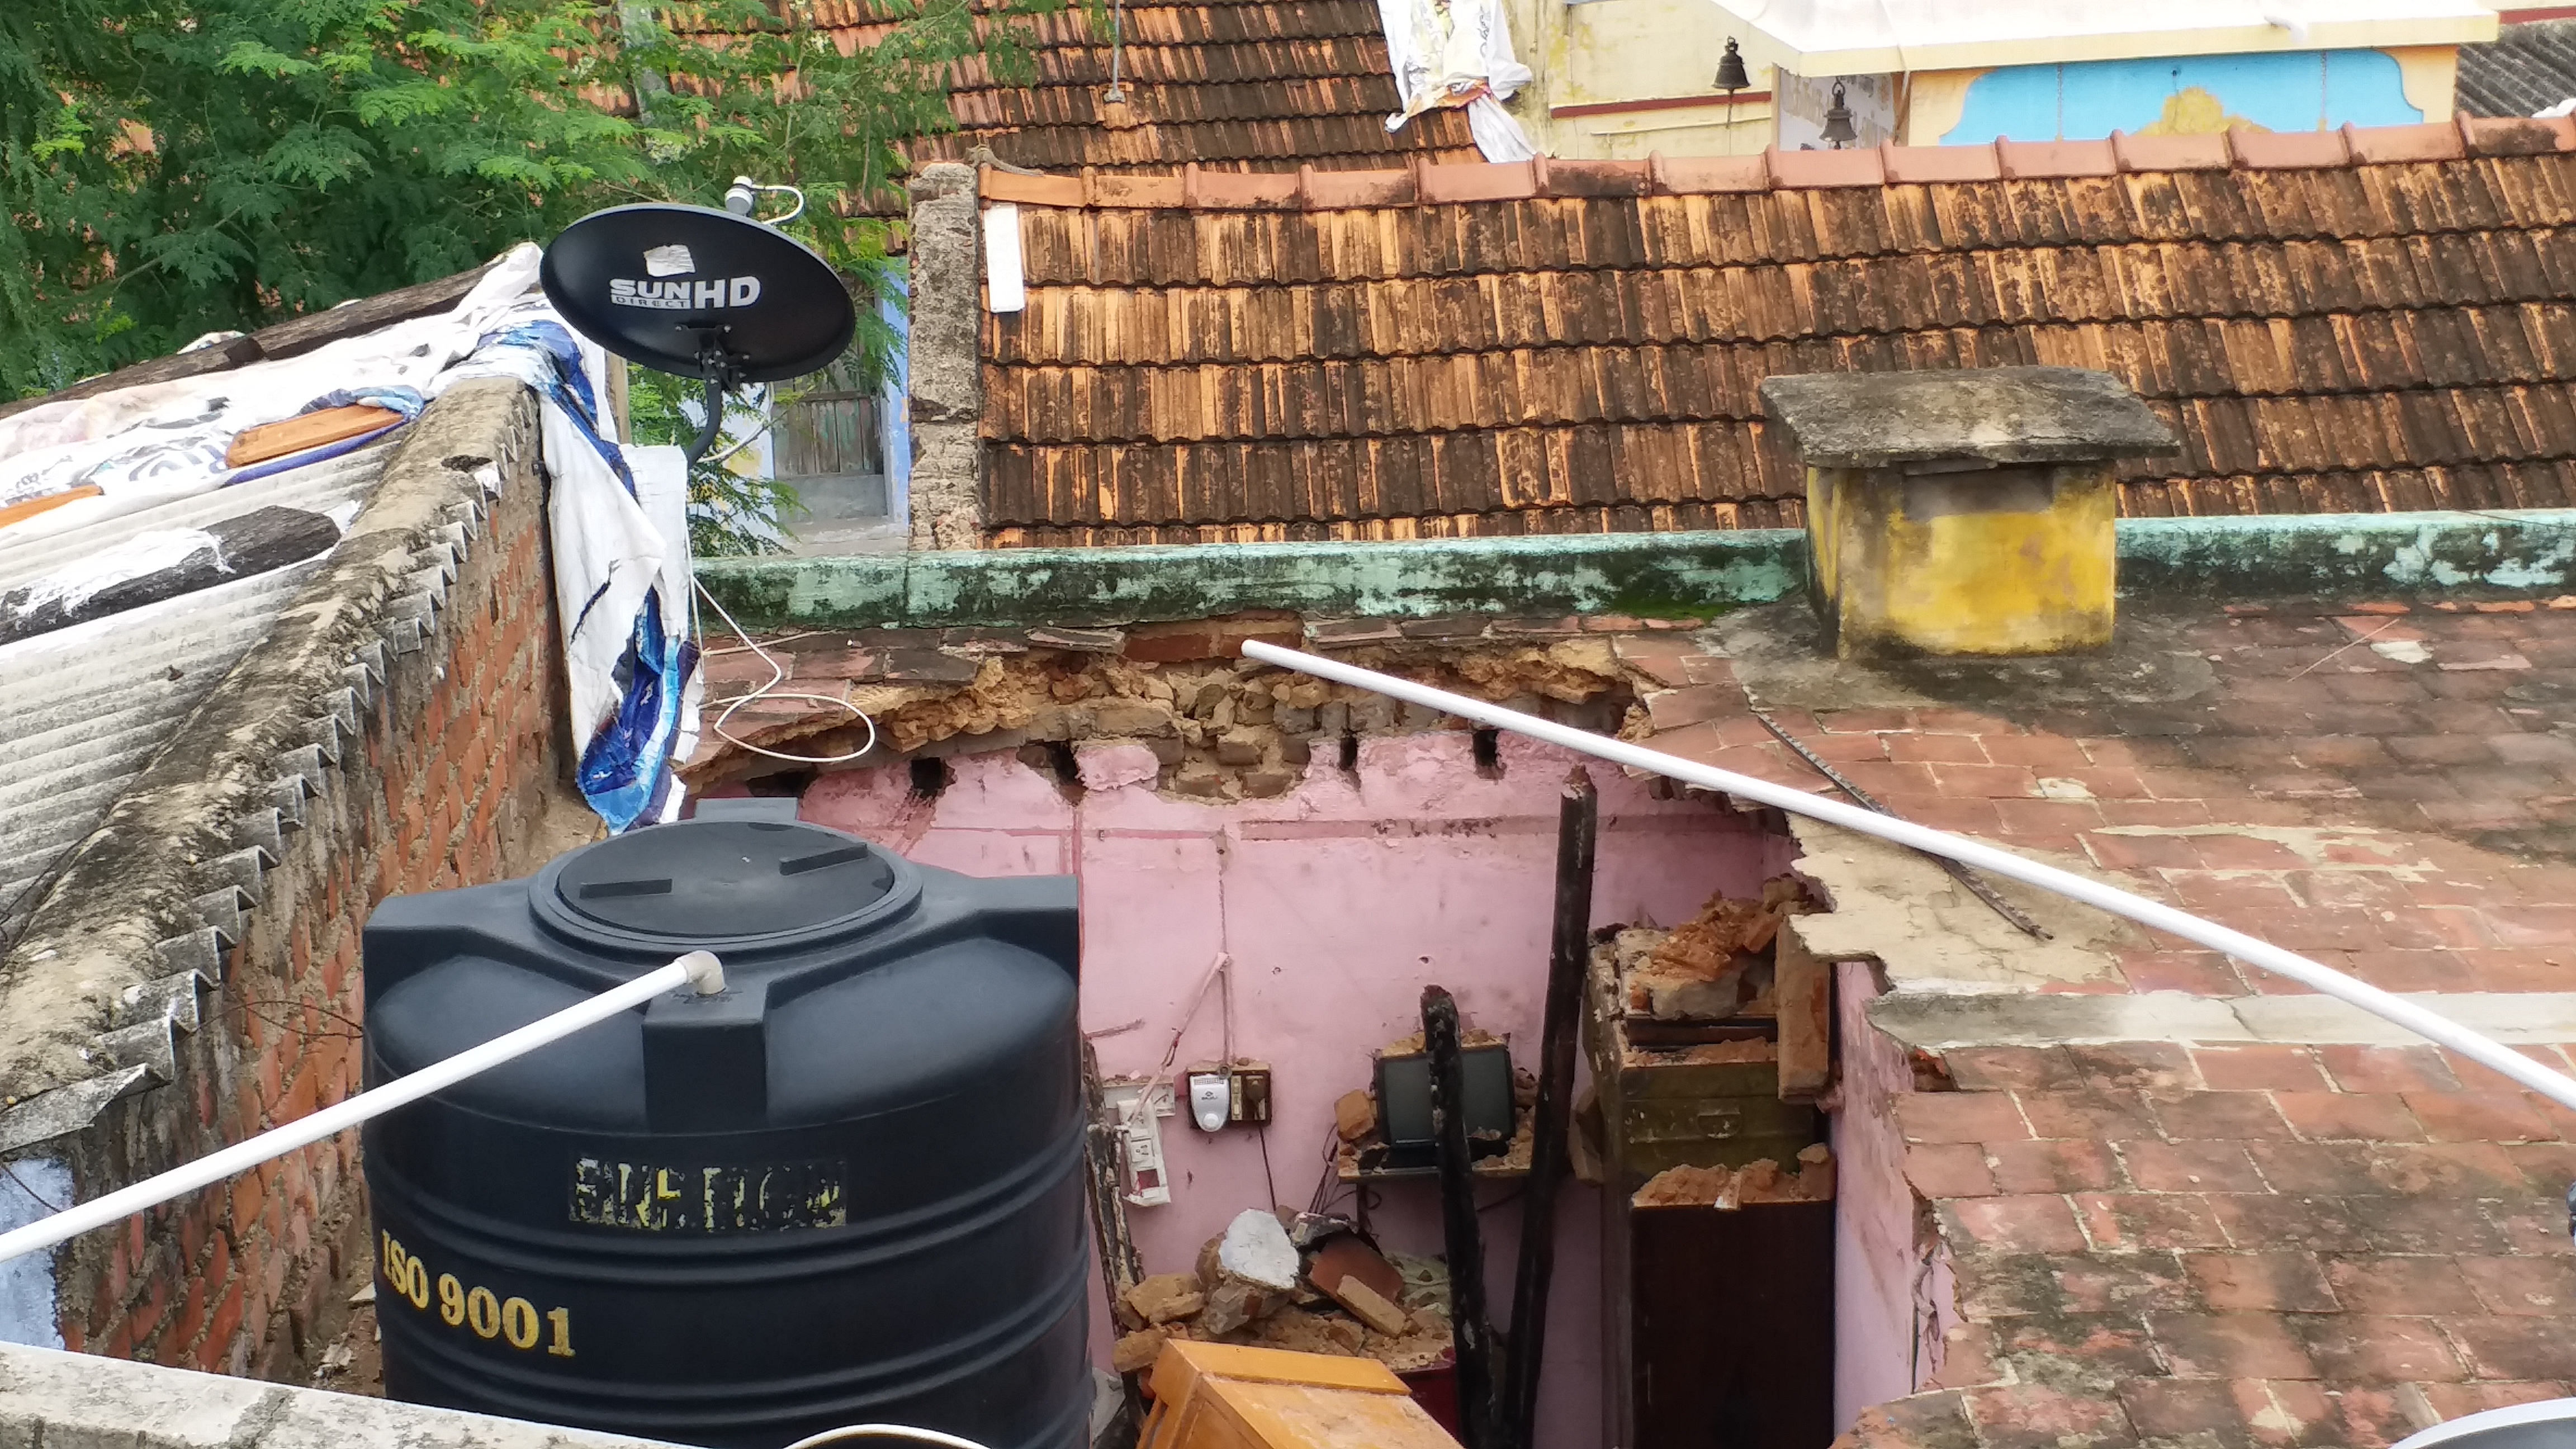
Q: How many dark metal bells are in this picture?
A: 2